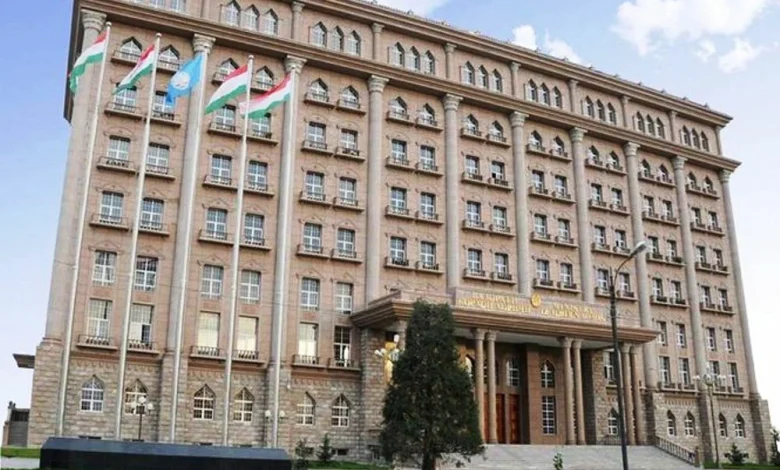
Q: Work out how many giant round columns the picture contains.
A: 10